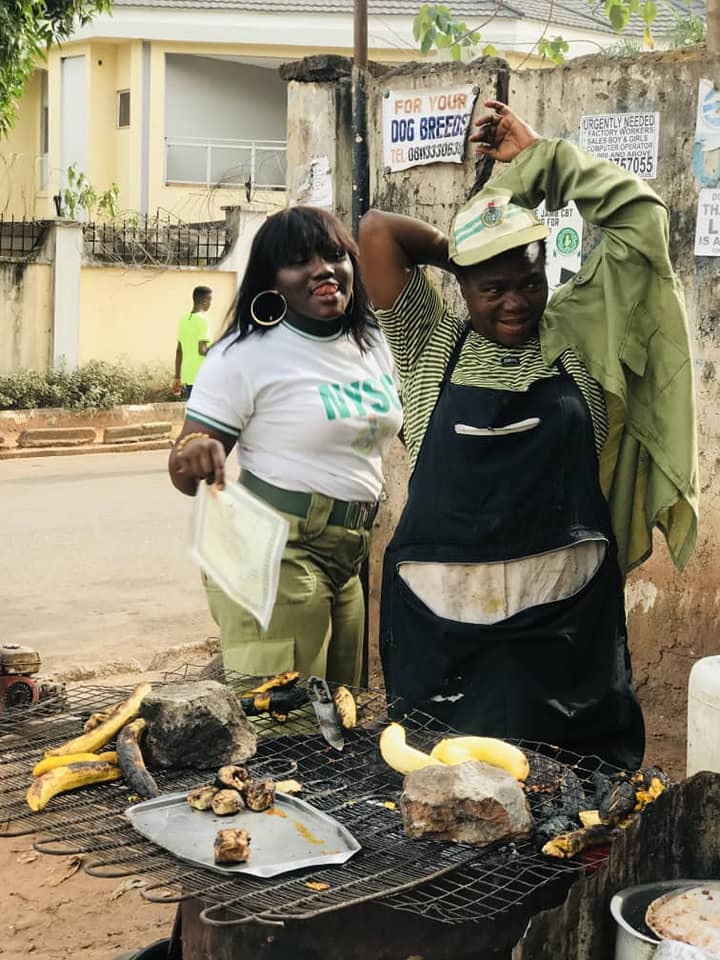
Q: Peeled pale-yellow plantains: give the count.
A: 2